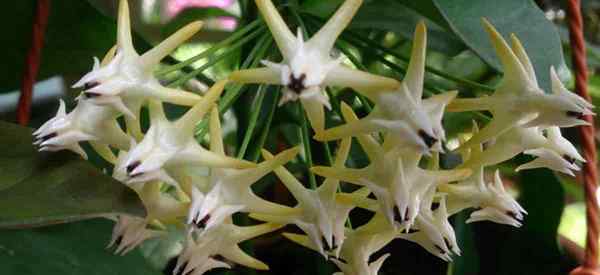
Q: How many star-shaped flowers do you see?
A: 15